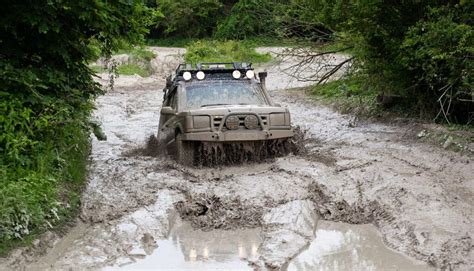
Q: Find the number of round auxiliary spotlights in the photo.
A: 6